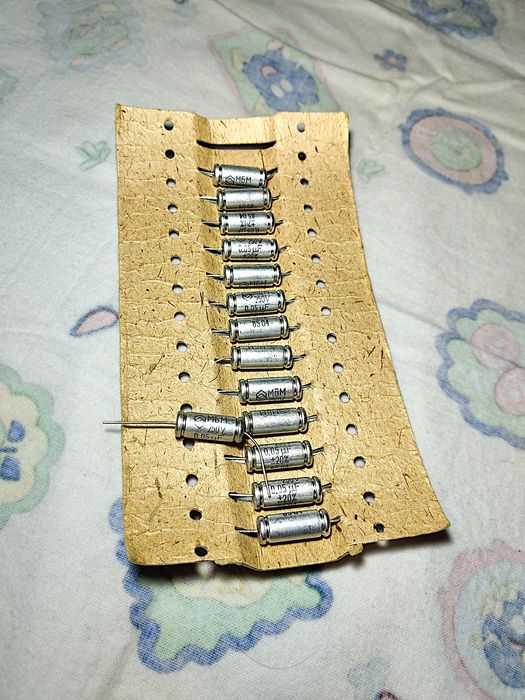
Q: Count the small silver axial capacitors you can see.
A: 14